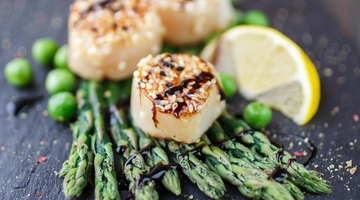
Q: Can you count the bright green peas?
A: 8